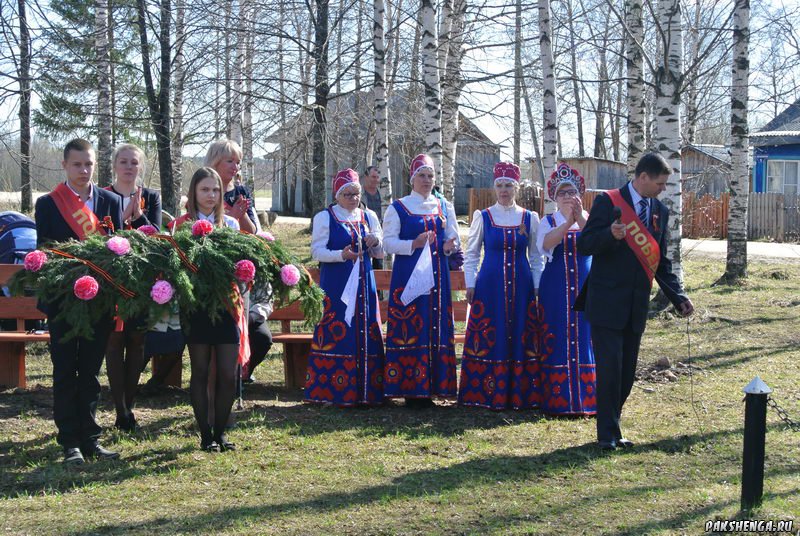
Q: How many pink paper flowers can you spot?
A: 9